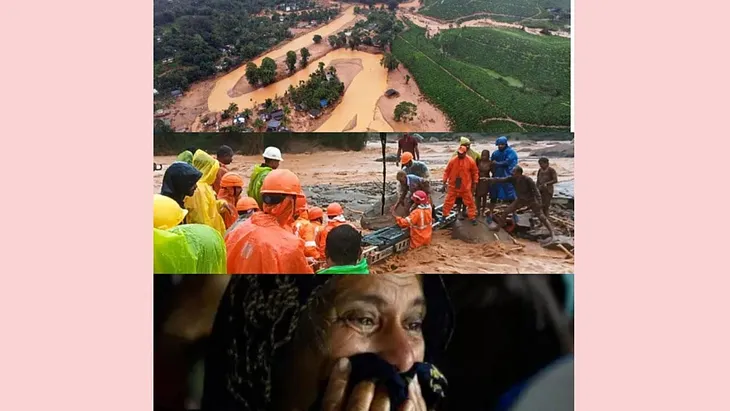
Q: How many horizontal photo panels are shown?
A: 3